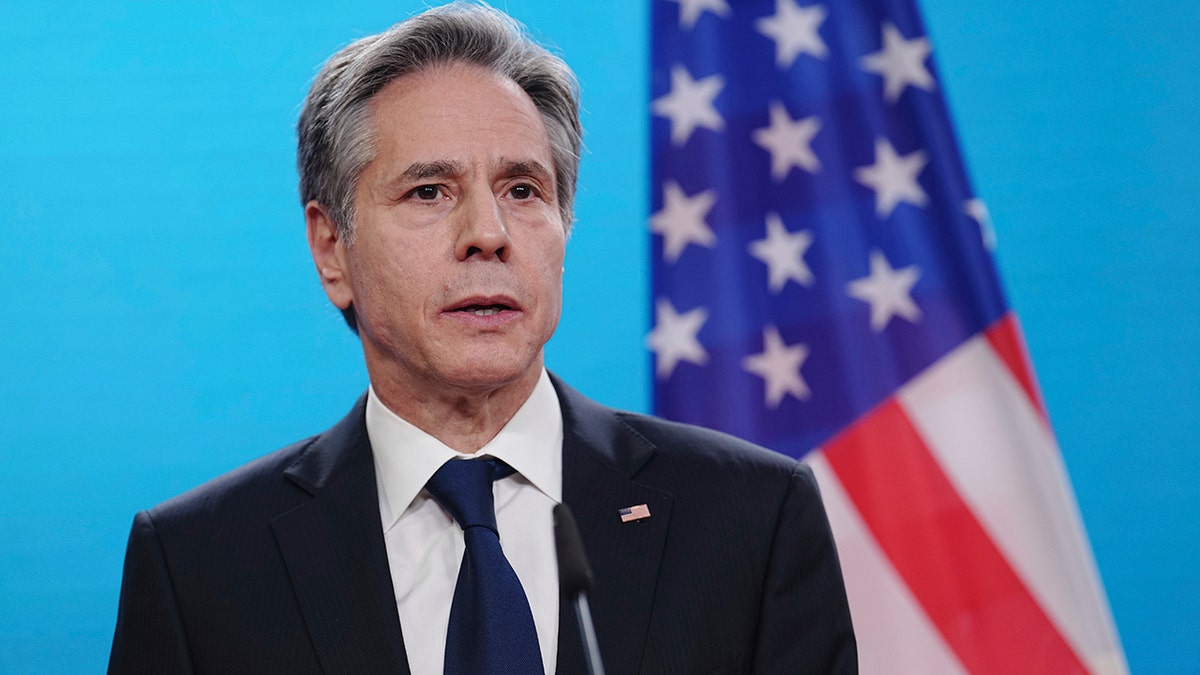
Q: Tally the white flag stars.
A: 12